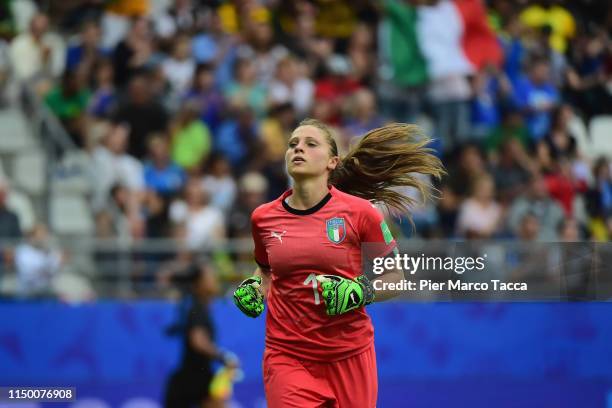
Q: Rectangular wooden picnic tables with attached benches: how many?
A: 0